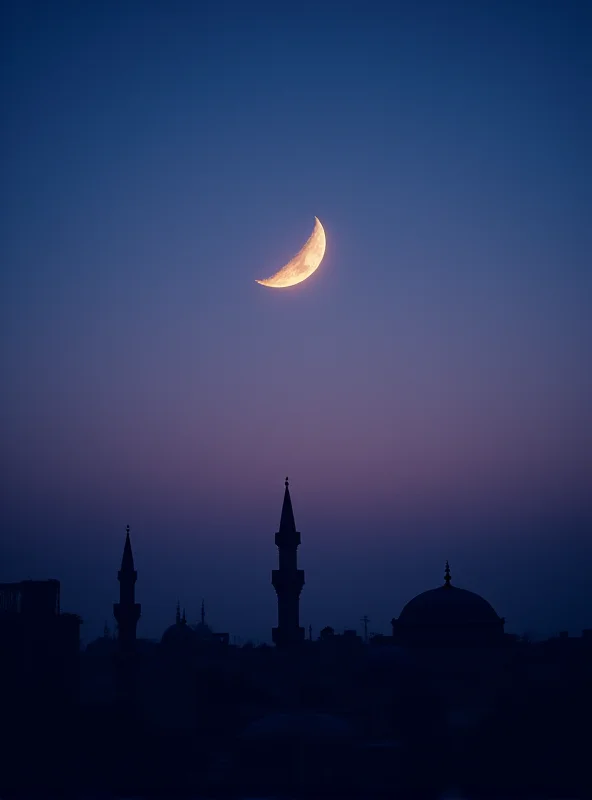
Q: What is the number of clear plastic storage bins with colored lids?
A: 0